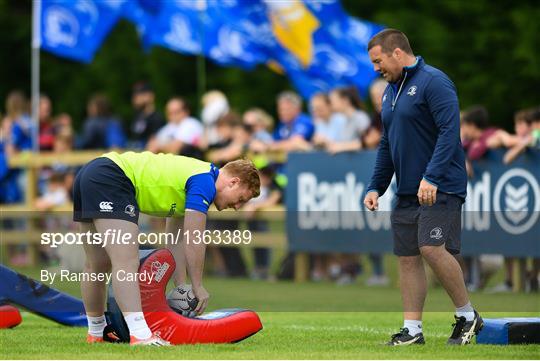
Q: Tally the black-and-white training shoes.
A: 2